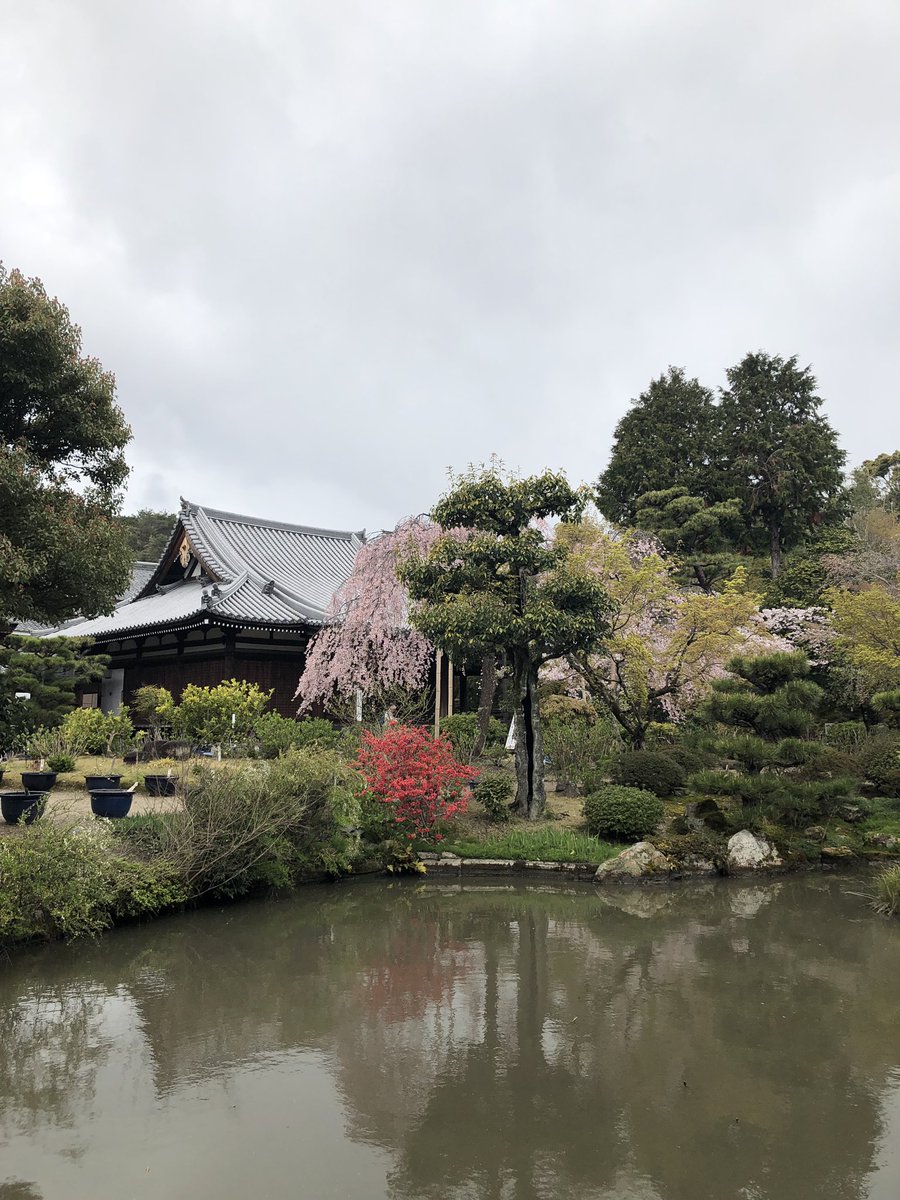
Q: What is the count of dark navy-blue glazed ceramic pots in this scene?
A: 5